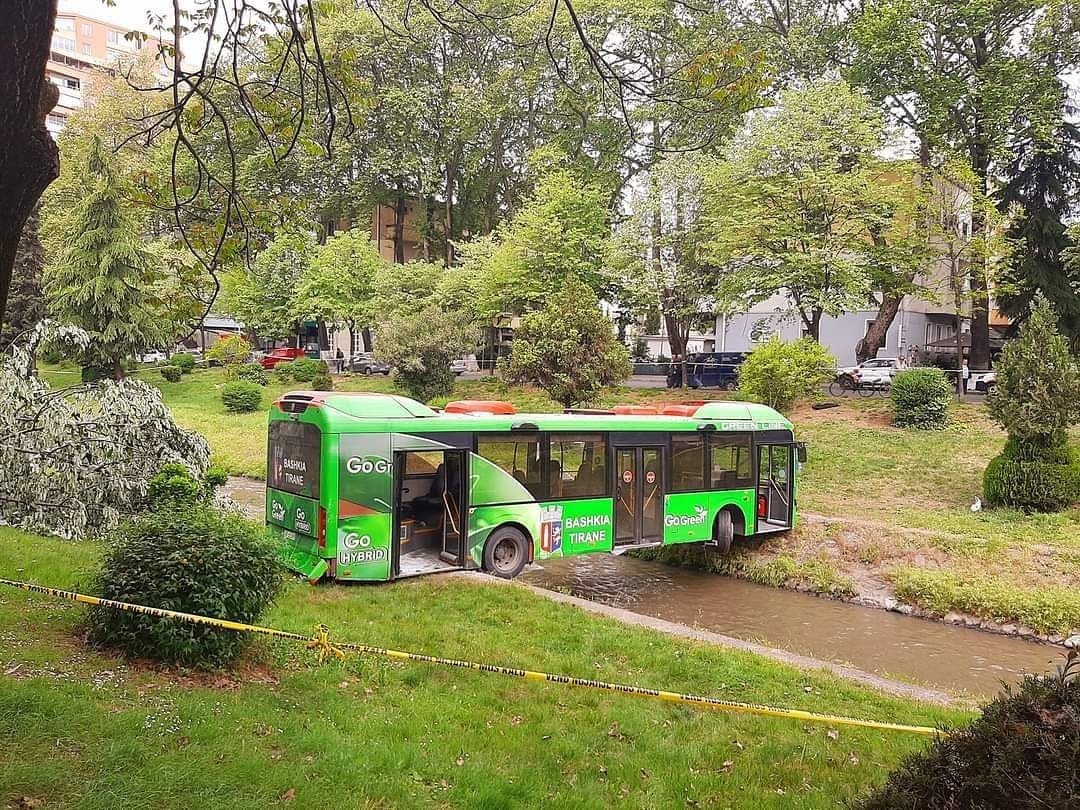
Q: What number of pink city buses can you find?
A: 0